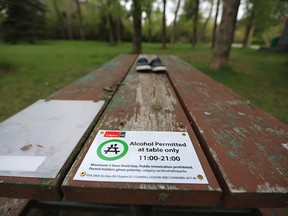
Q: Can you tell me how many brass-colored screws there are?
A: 4